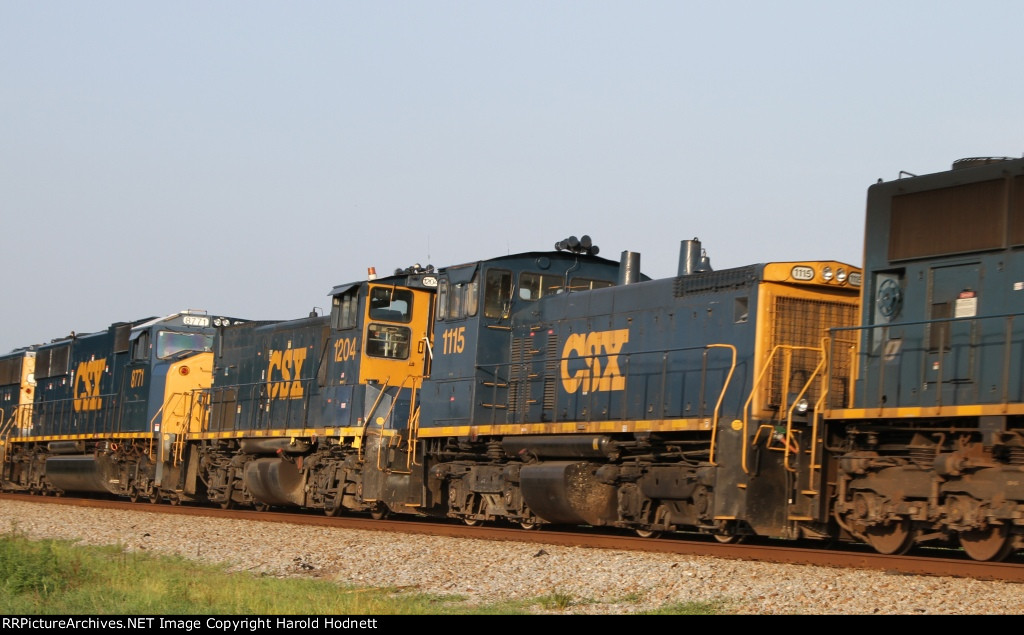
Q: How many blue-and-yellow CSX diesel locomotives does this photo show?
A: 5